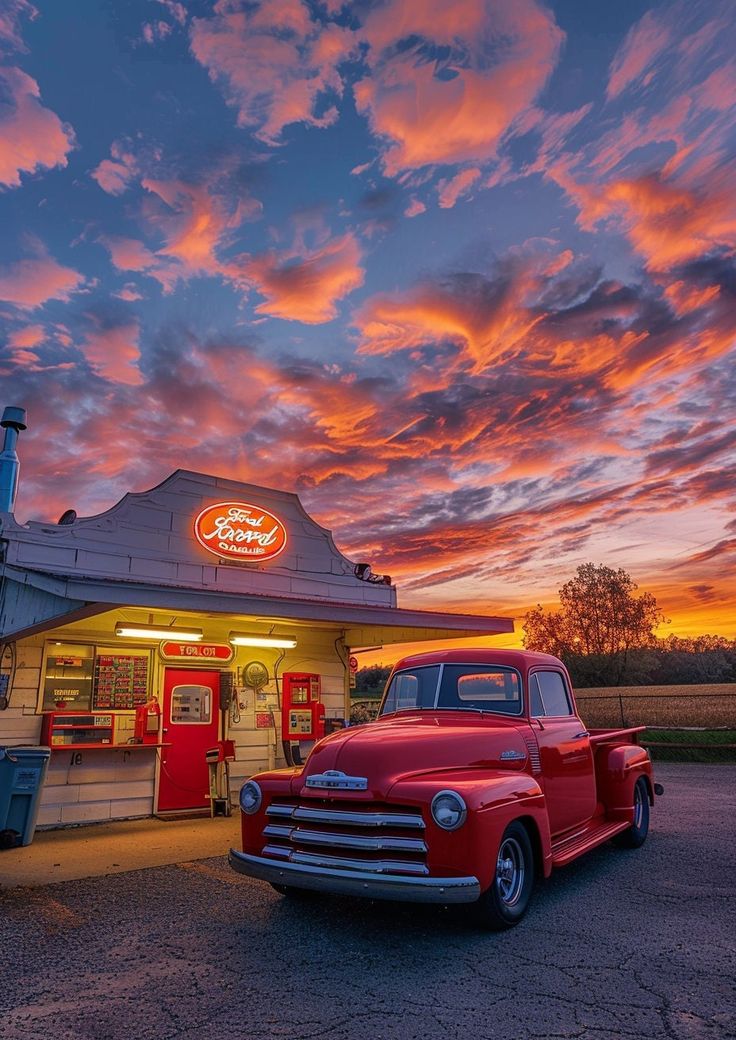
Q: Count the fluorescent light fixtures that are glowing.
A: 2